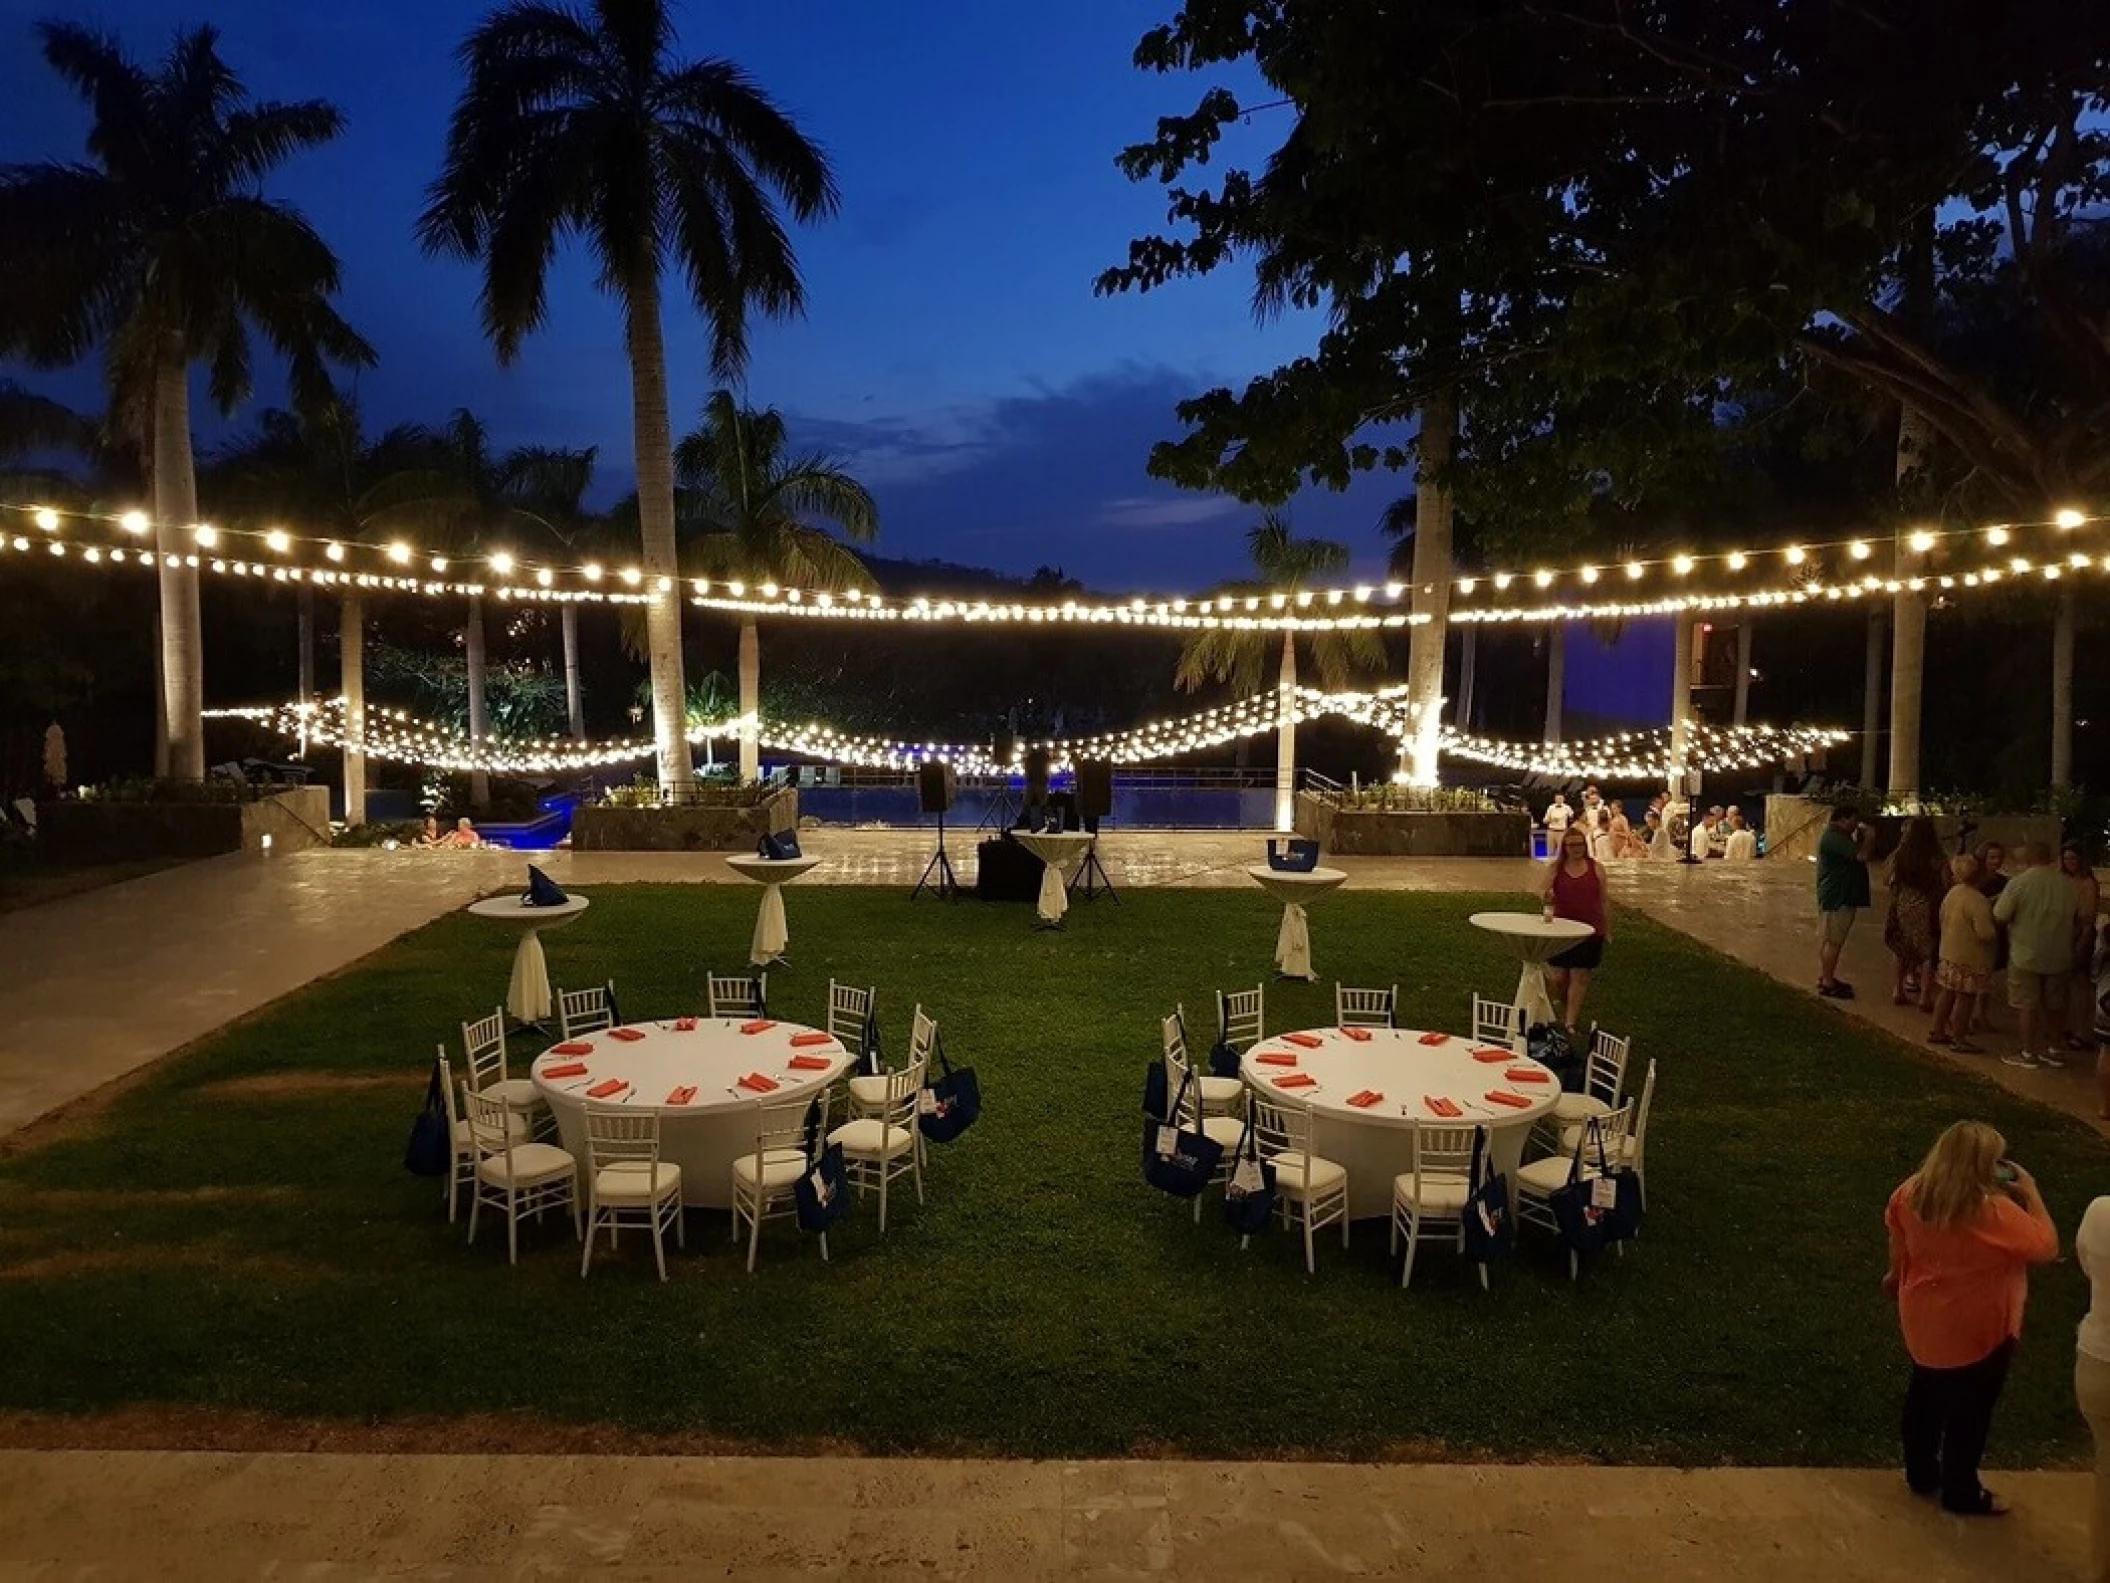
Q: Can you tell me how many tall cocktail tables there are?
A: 5